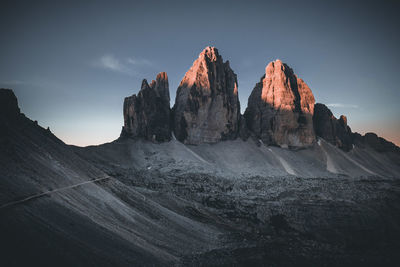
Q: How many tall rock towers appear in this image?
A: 3